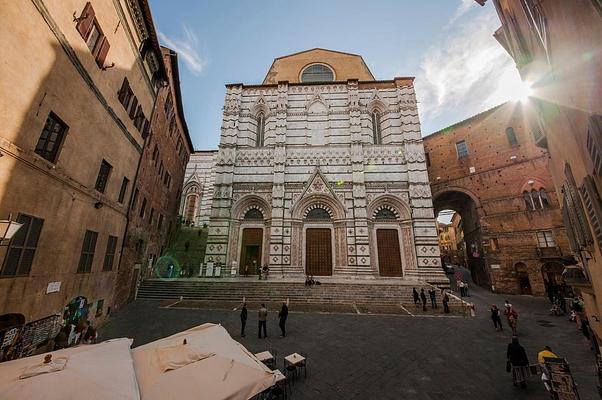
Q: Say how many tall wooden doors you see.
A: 3